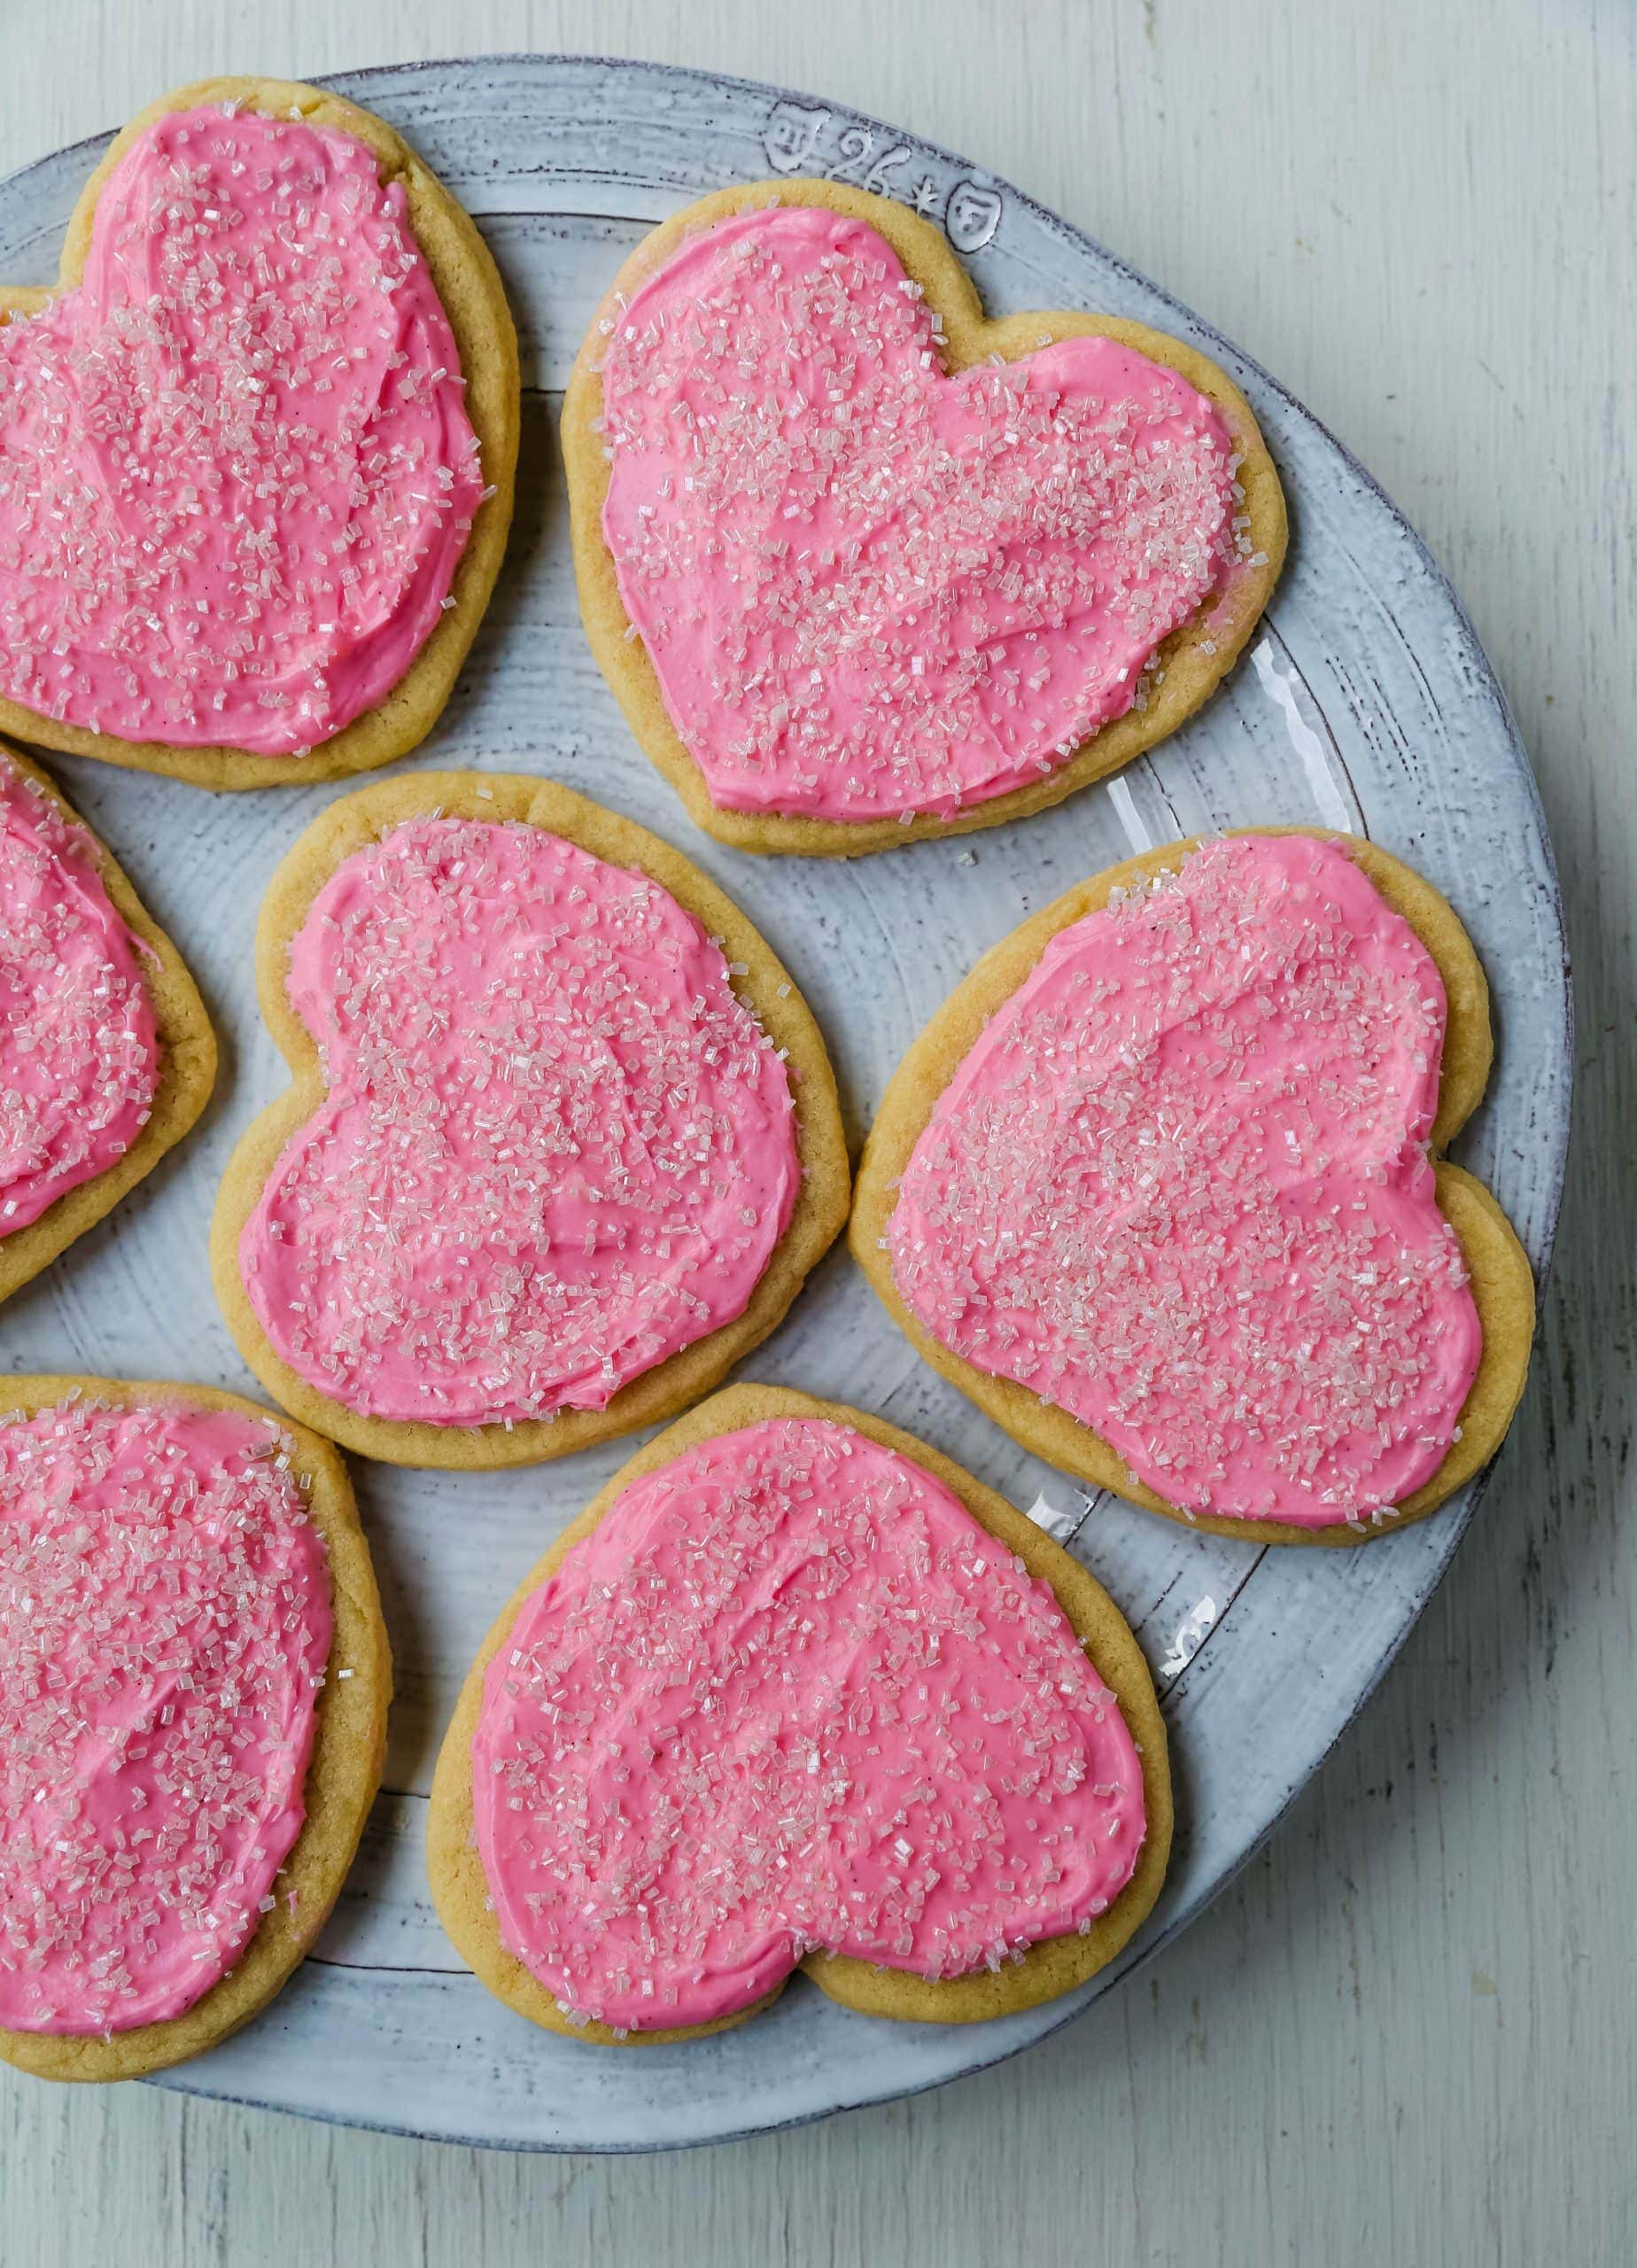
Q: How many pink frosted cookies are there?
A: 7